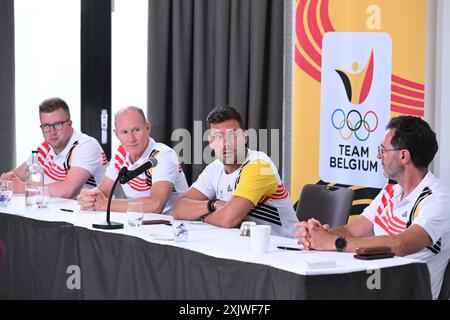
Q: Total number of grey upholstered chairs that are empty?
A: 1